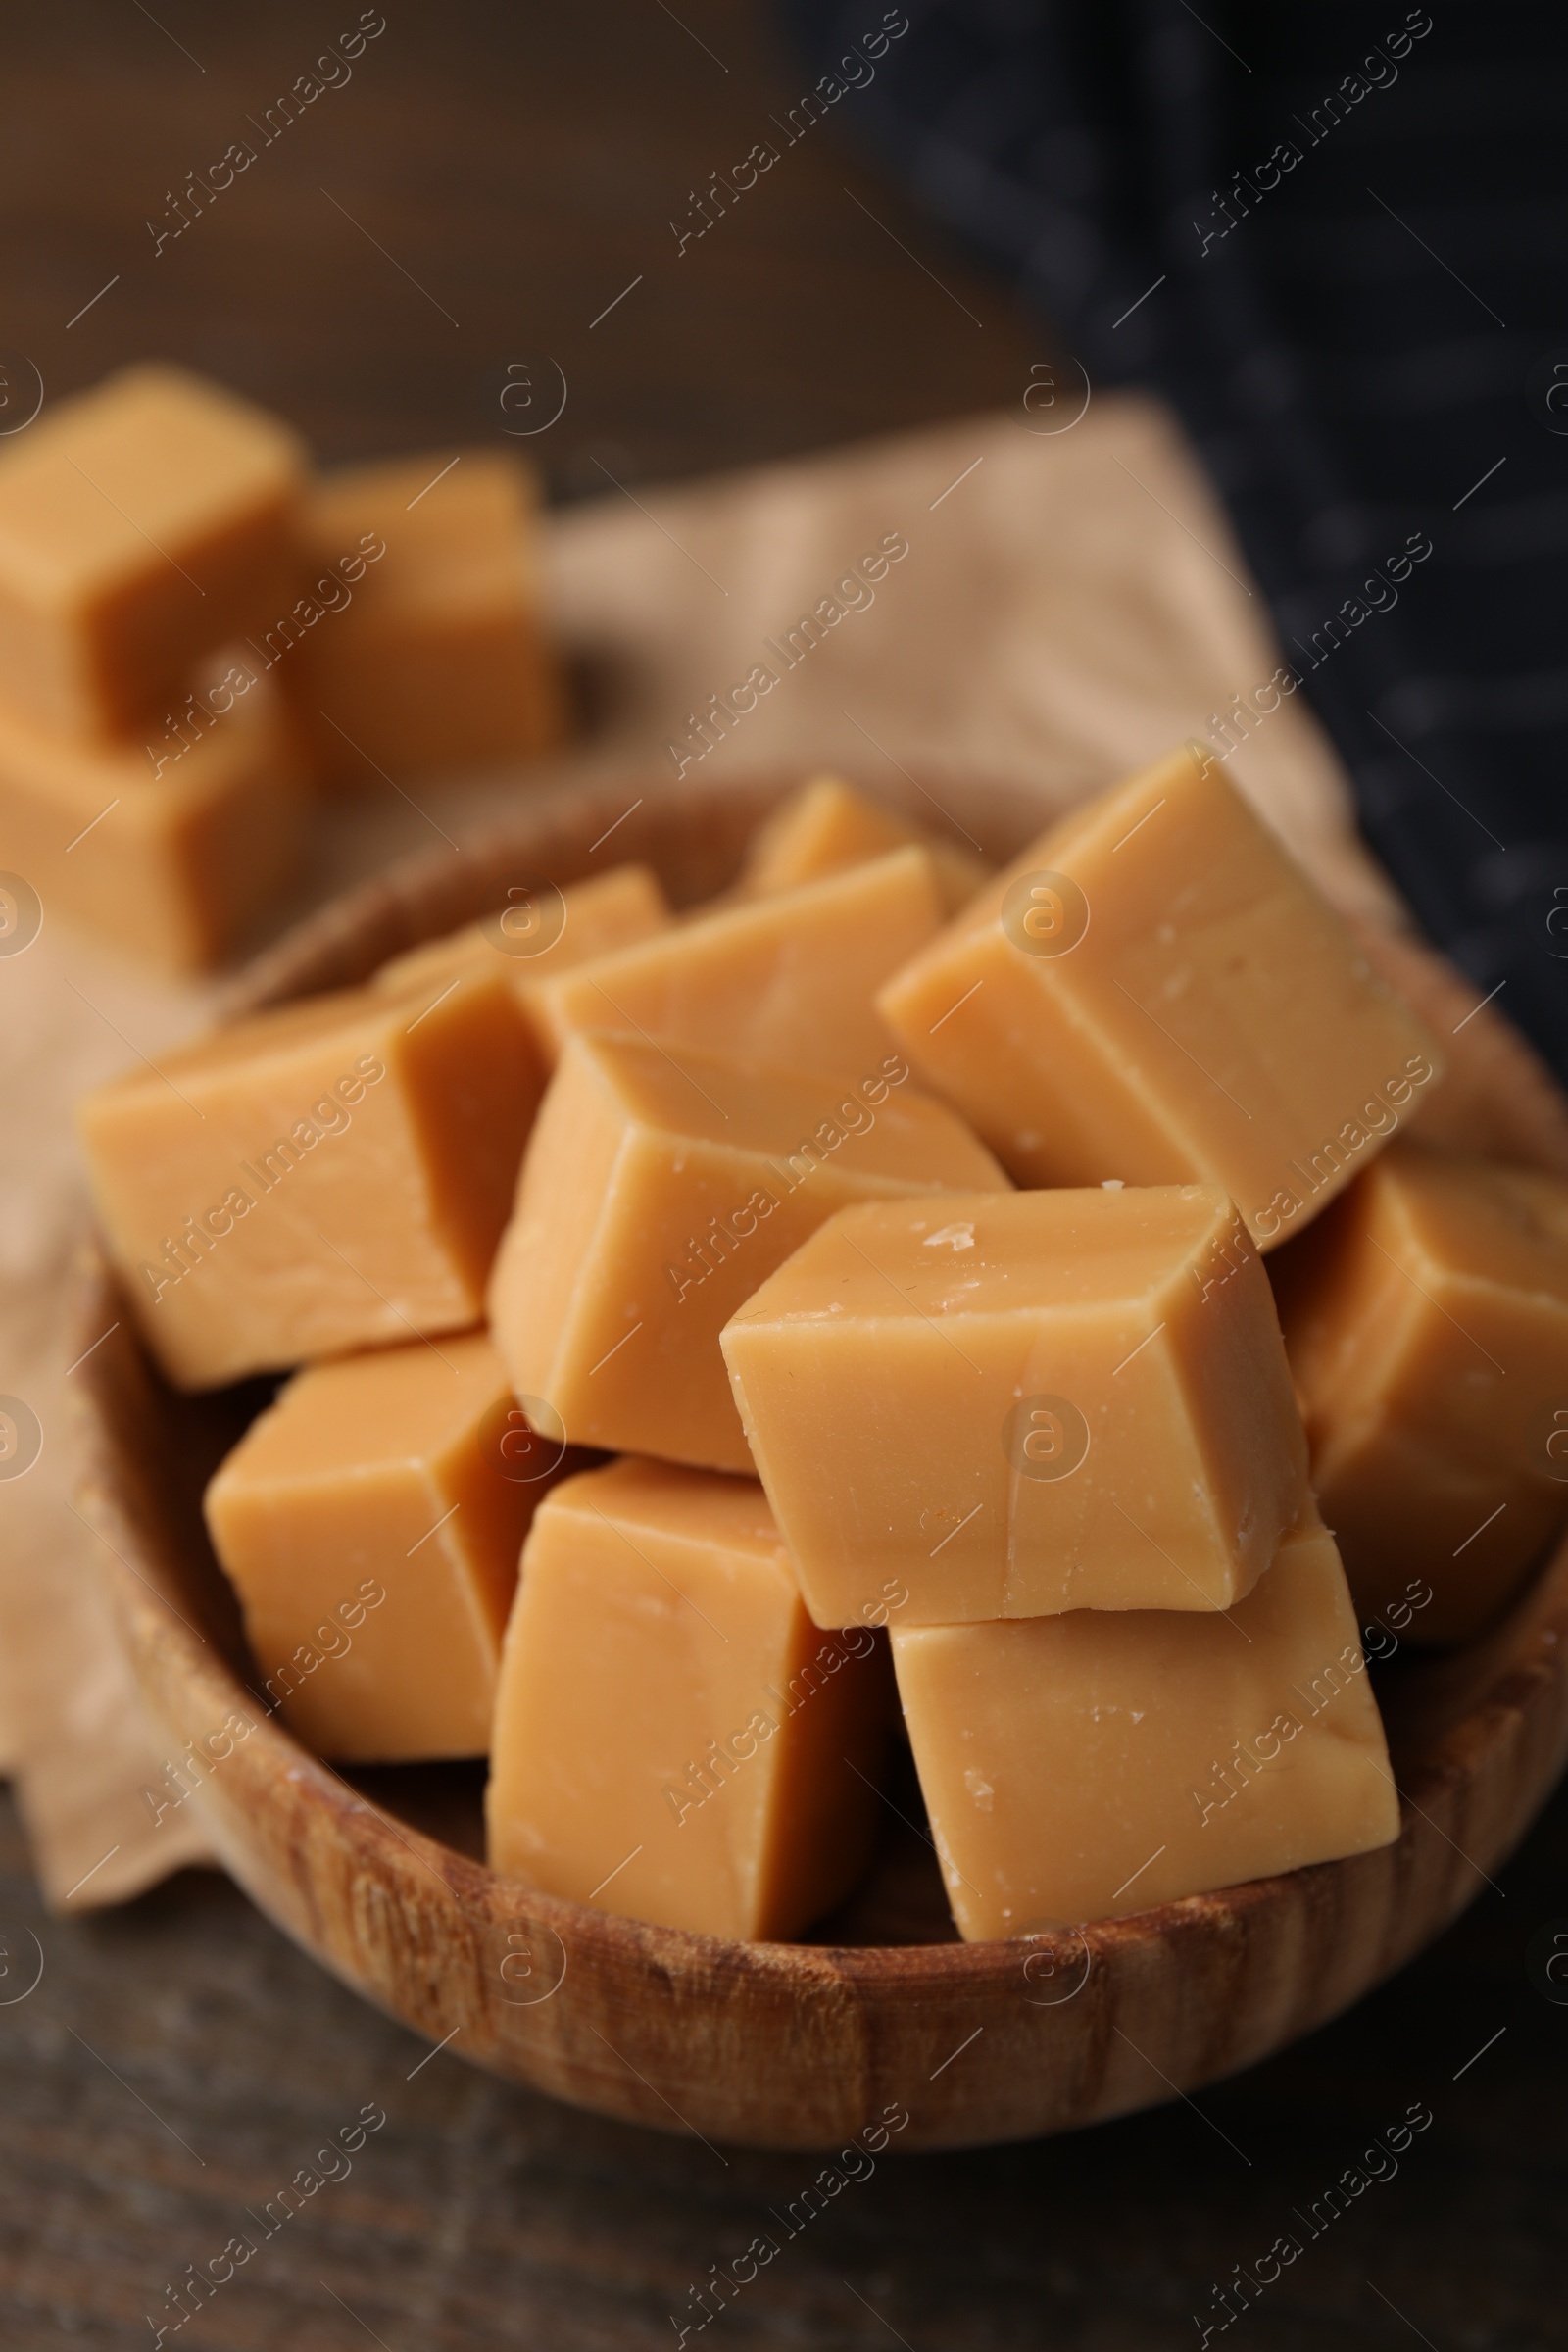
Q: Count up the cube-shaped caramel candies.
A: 14